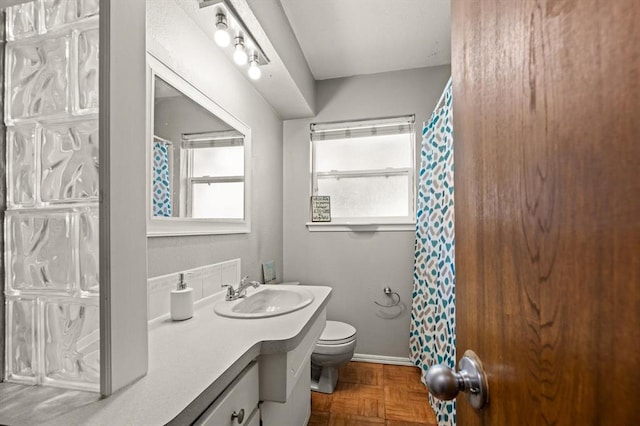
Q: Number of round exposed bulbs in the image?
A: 3